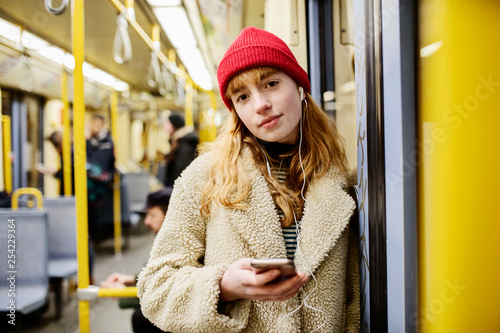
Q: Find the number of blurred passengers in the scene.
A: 4